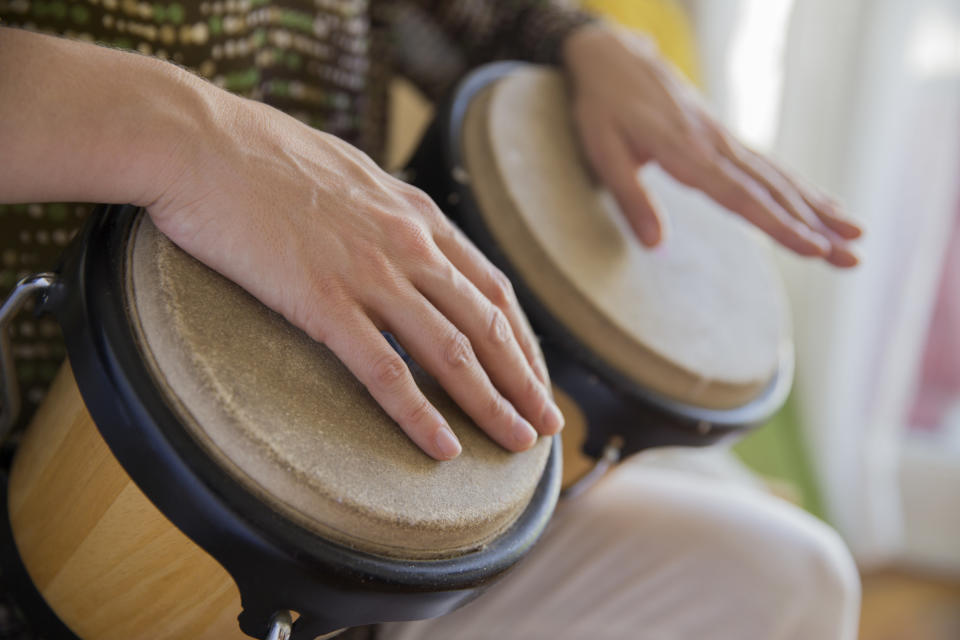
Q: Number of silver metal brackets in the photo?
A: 3